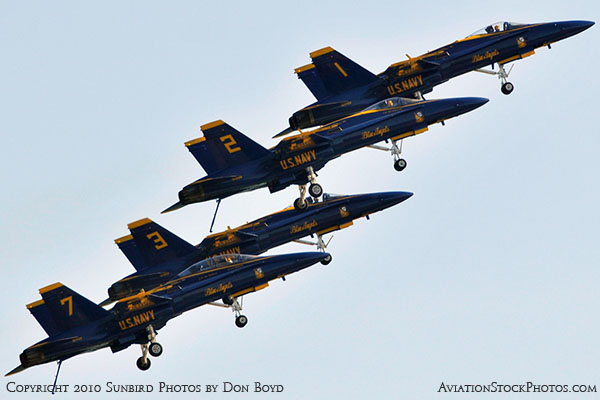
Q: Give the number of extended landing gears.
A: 8